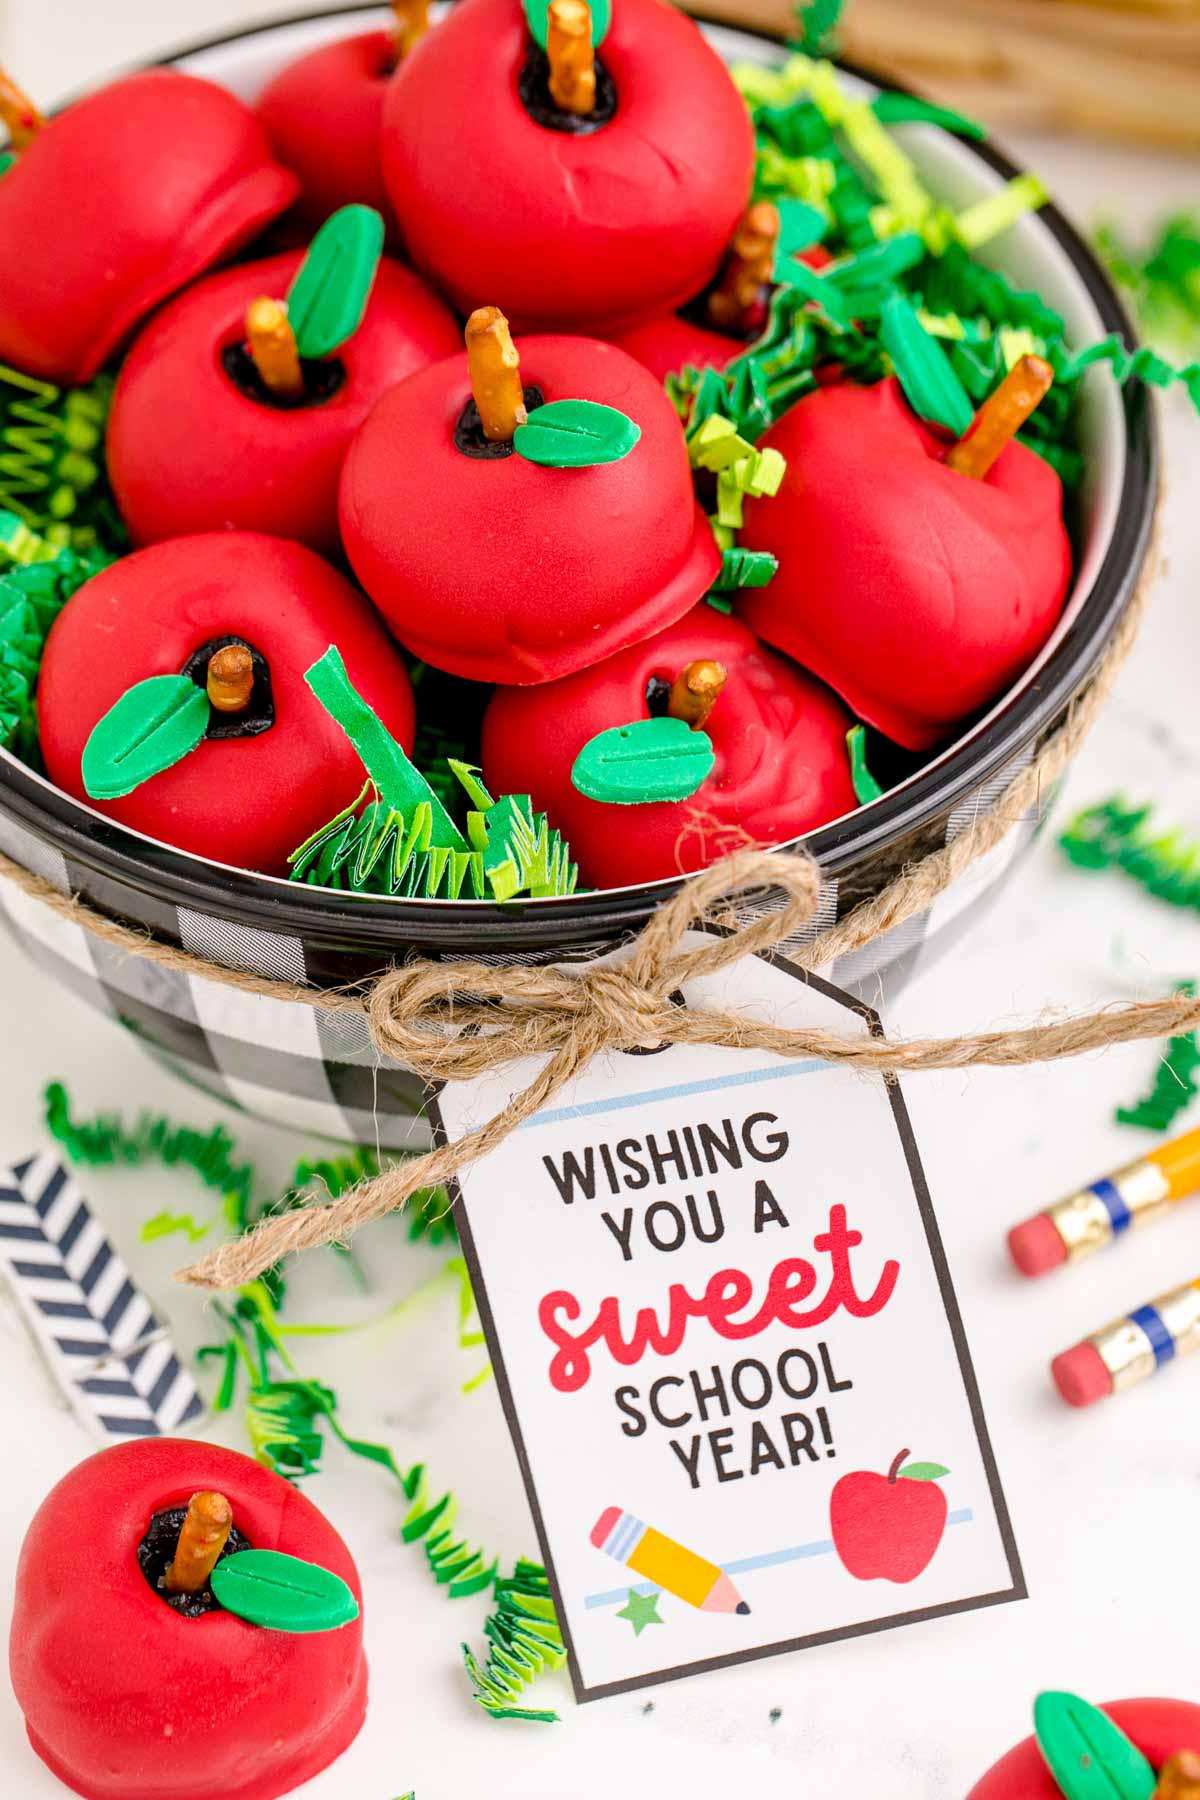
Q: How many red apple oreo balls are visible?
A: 11